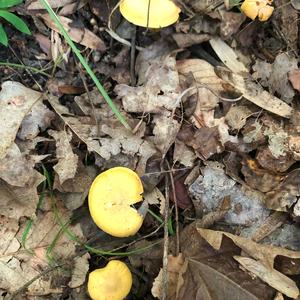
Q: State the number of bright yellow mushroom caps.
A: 4